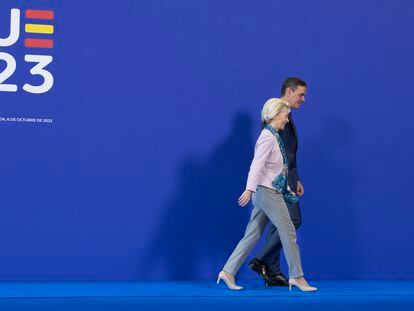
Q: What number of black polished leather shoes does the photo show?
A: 2